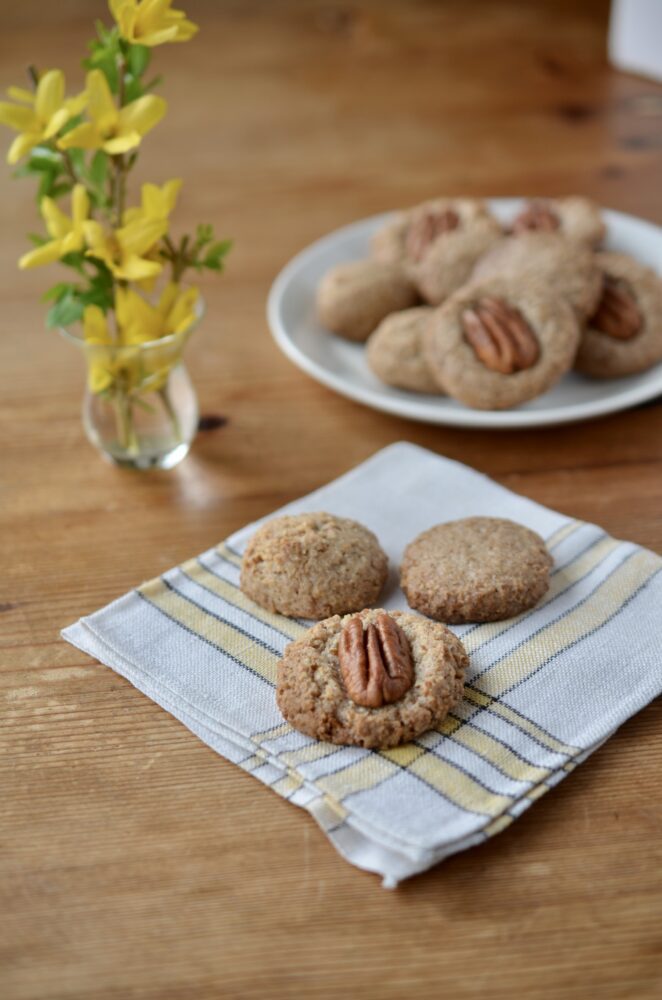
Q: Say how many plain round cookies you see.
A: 6